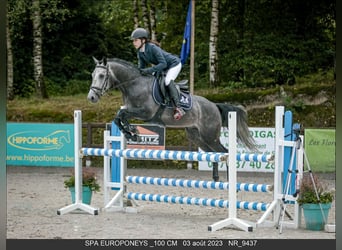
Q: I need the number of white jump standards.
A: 4